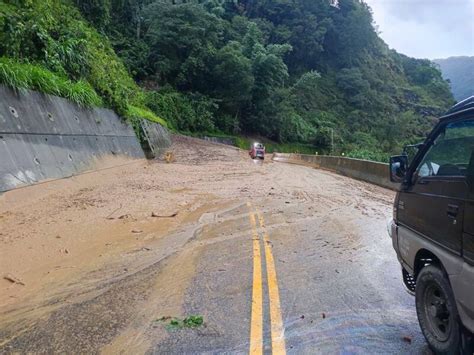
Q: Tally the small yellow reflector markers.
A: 2